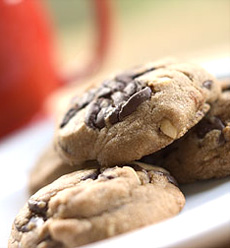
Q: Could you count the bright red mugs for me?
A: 1